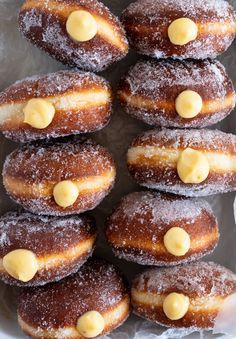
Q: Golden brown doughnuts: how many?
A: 10